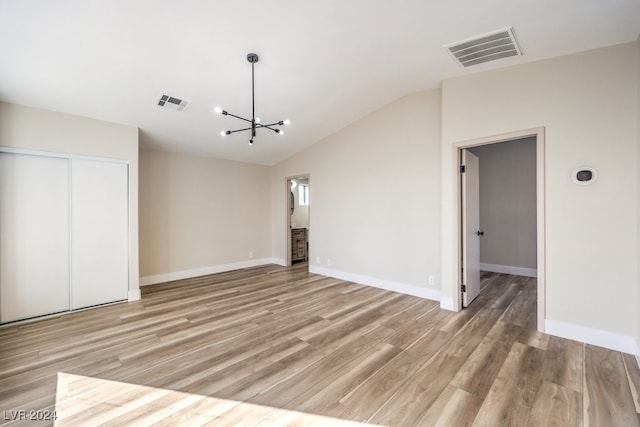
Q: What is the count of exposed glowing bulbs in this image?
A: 6